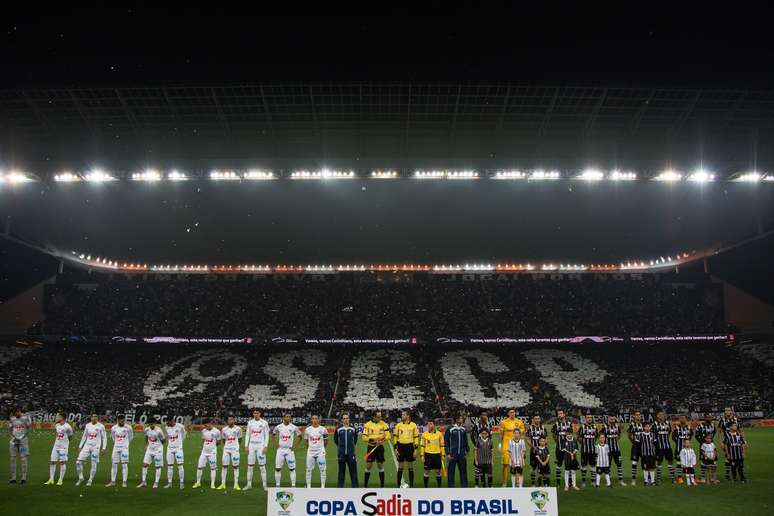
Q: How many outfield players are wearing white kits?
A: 10